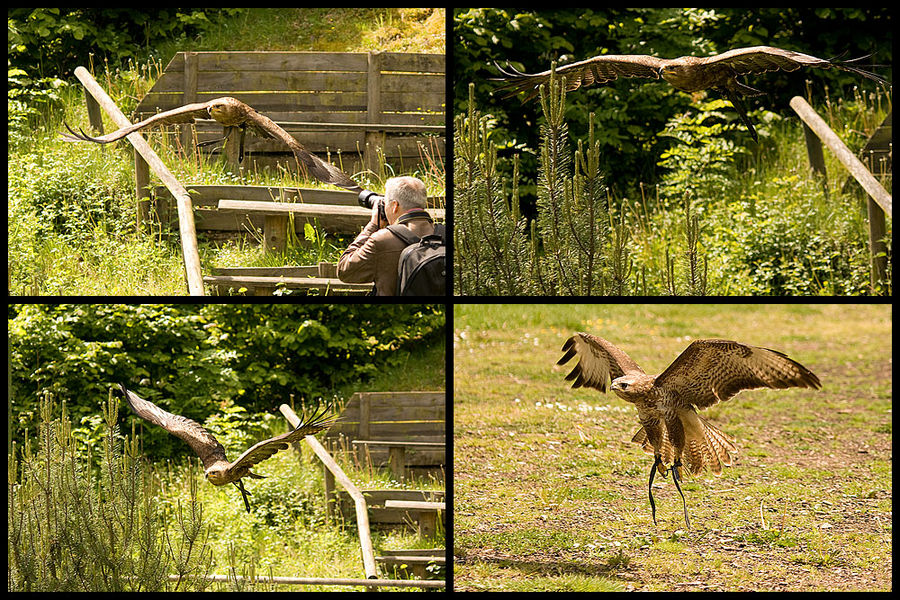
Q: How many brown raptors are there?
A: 4